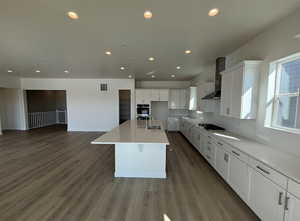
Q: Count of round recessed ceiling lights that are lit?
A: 14